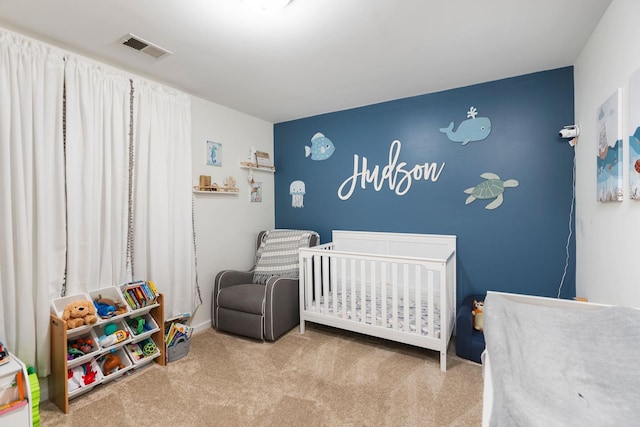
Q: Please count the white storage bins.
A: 9